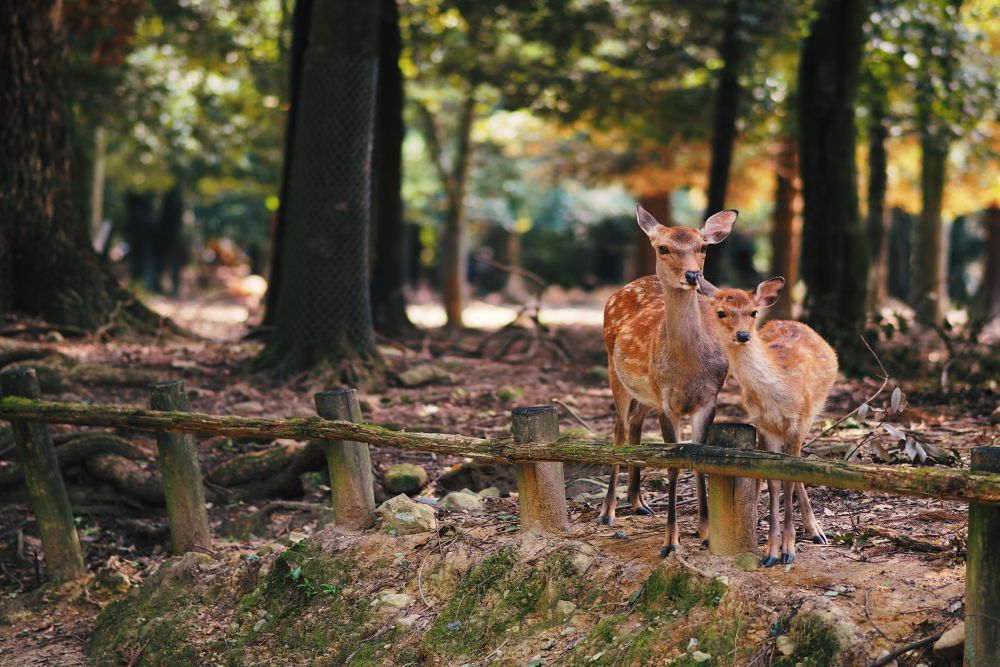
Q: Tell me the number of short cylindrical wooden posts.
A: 6